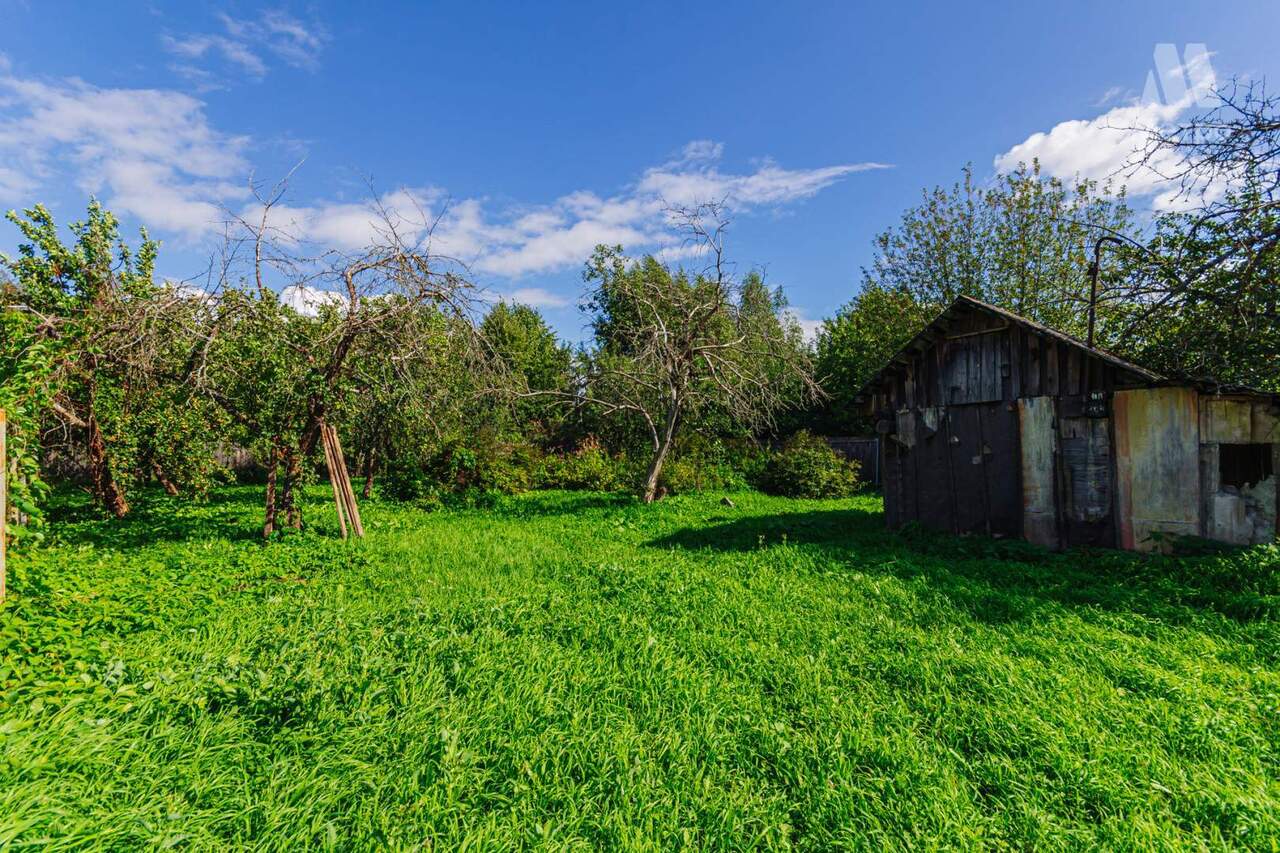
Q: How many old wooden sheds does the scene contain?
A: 1